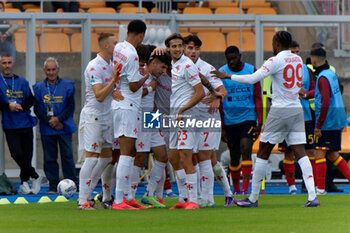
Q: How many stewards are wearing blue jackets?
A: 2